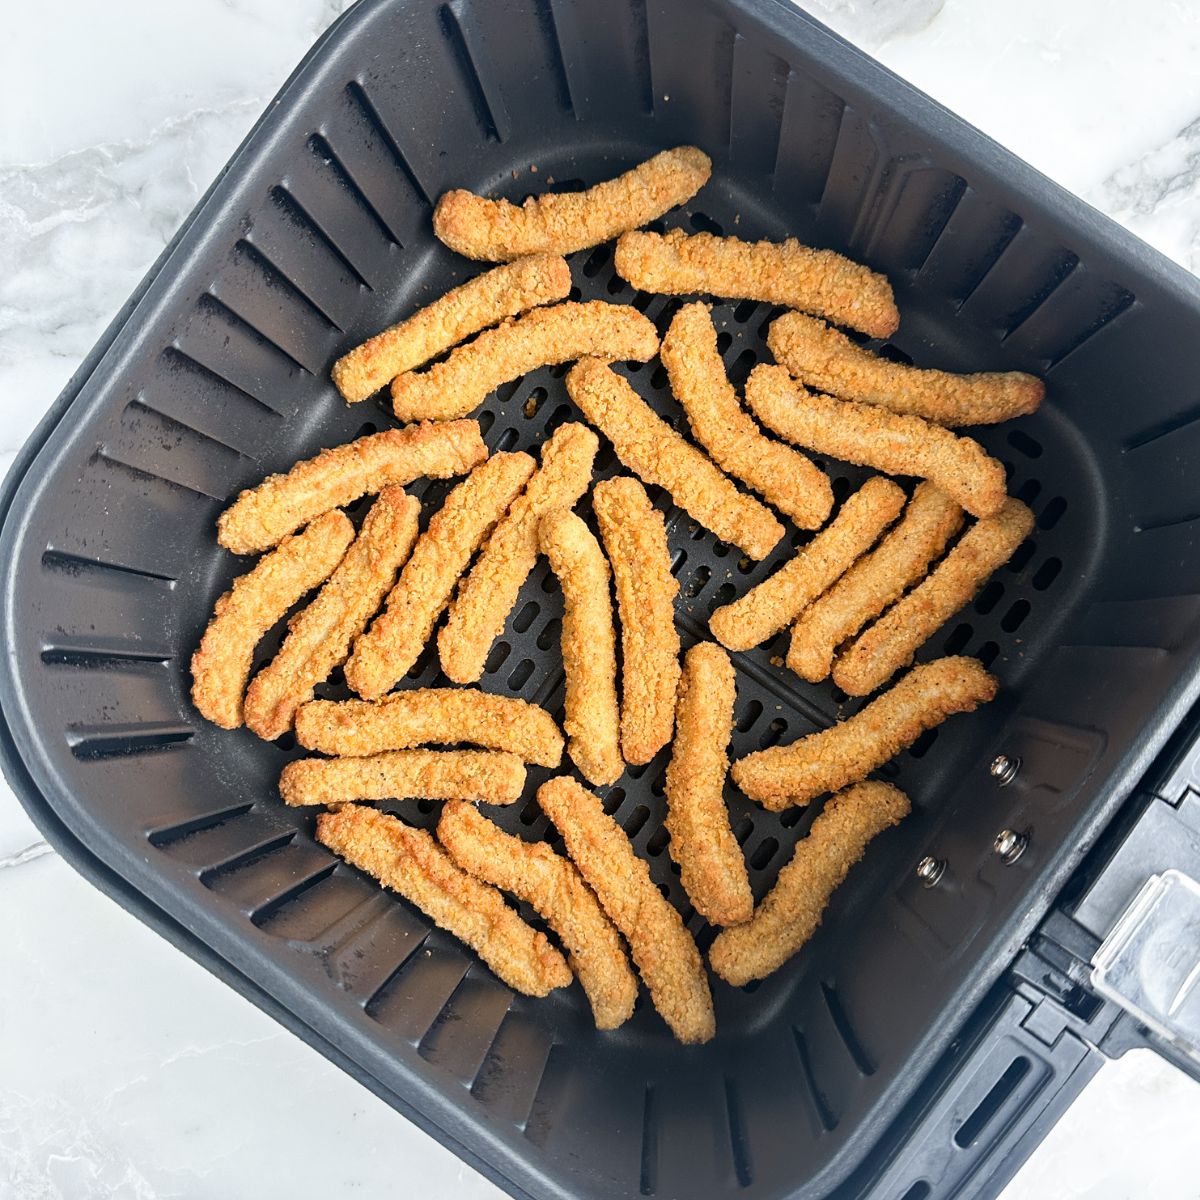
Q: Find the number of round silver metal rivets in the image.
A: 3